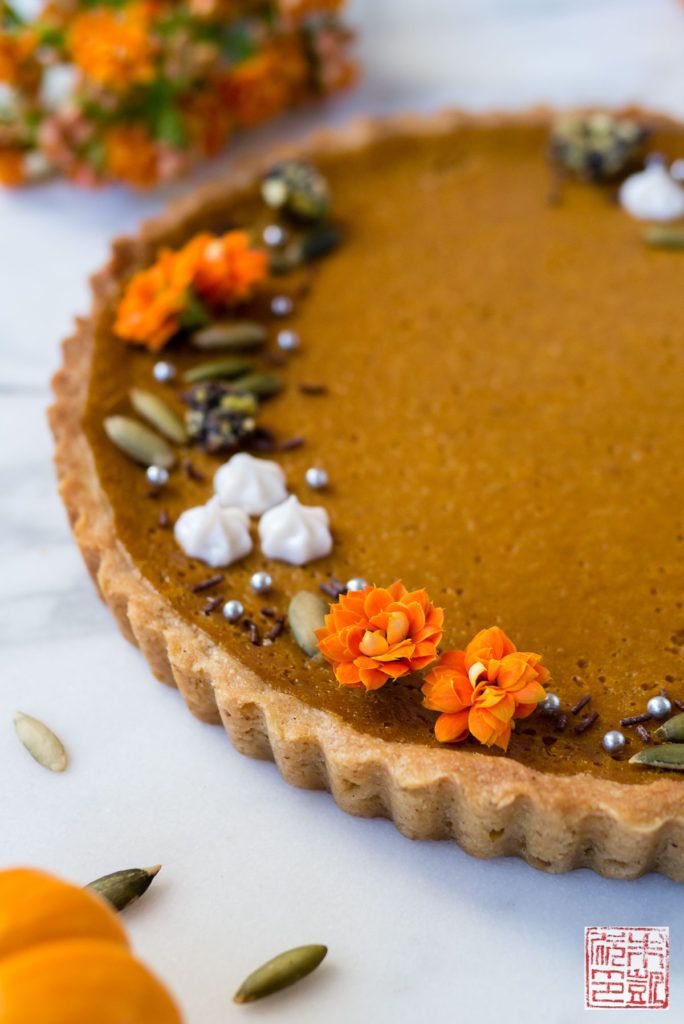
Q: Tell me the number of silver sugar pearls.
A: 13